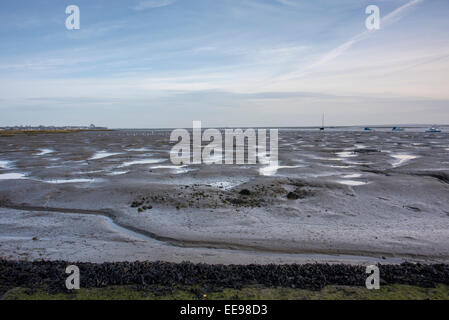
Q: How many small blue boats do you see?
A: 3